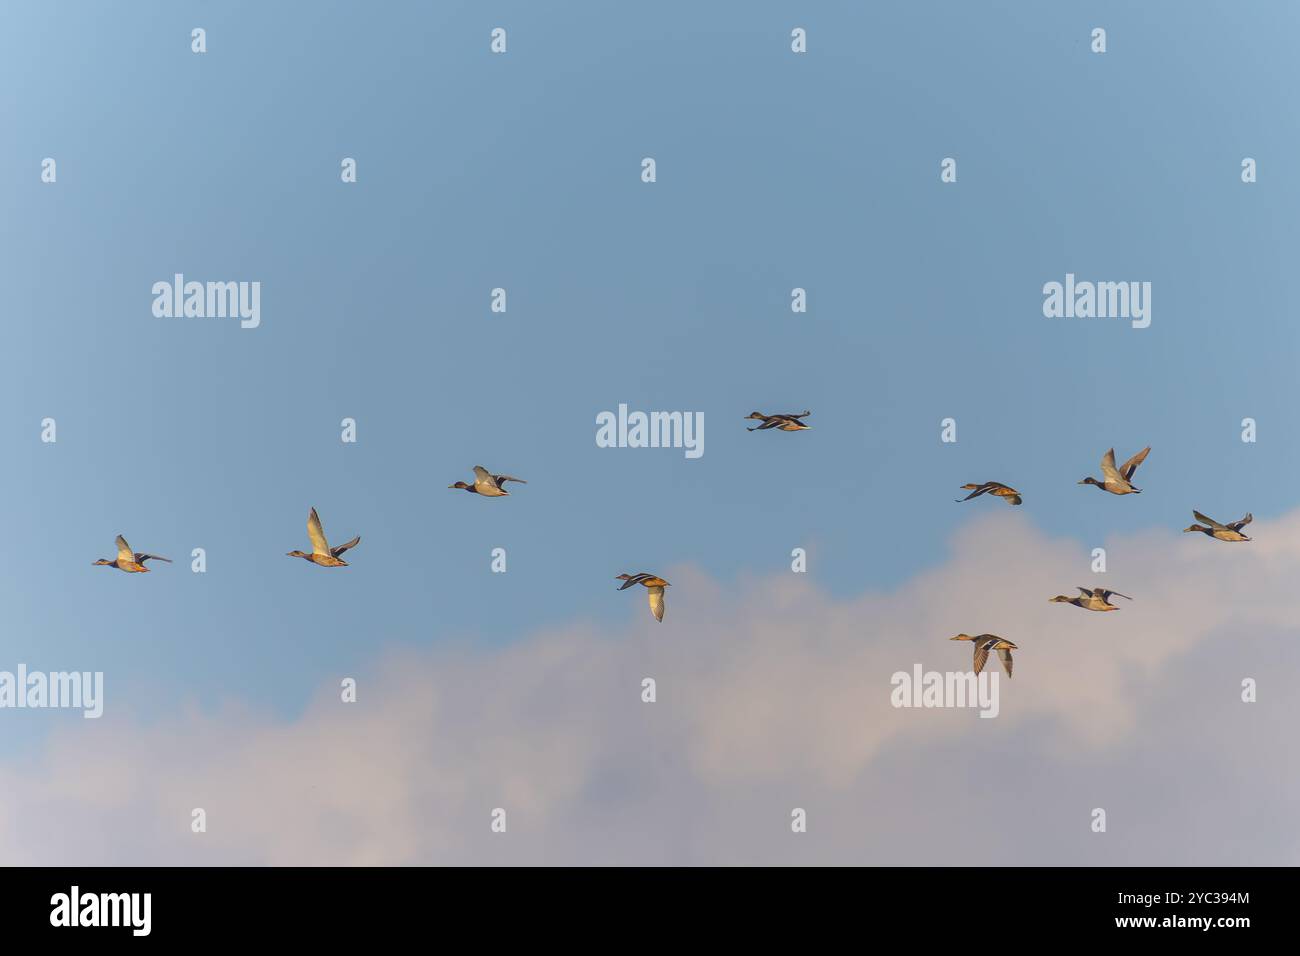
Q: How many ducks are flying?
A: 10